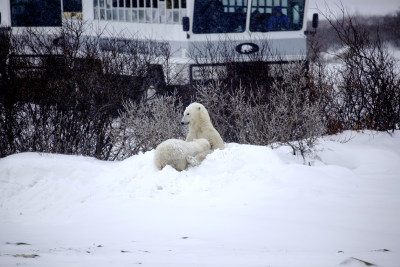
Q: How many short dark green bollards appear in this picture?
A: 0